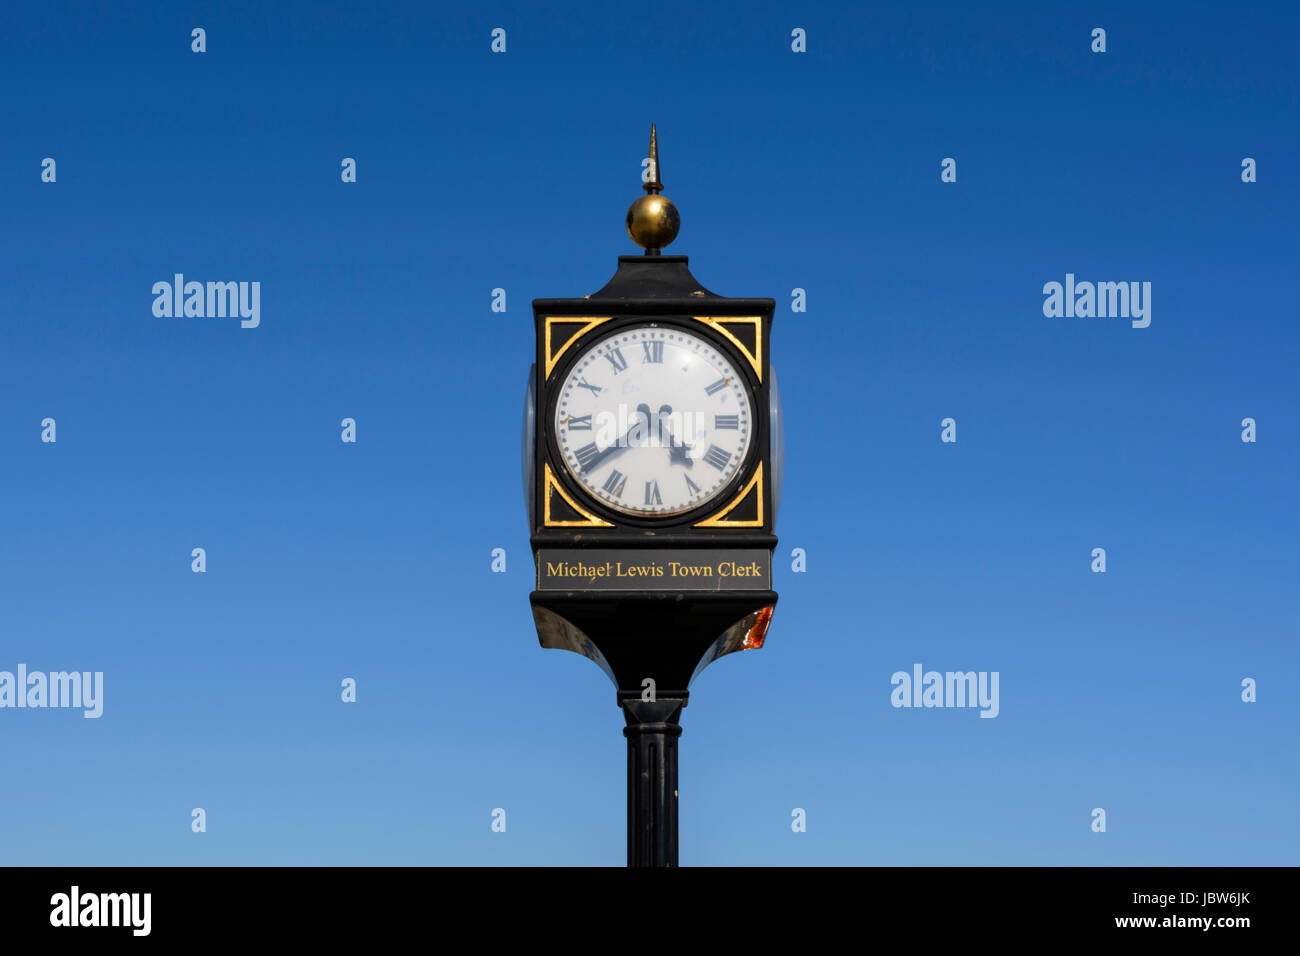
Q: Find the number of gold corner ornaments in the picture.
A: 4